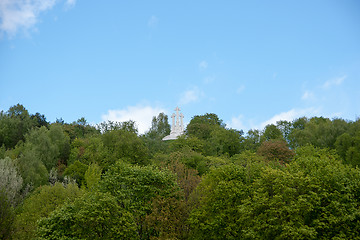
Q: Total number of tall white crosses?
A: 3